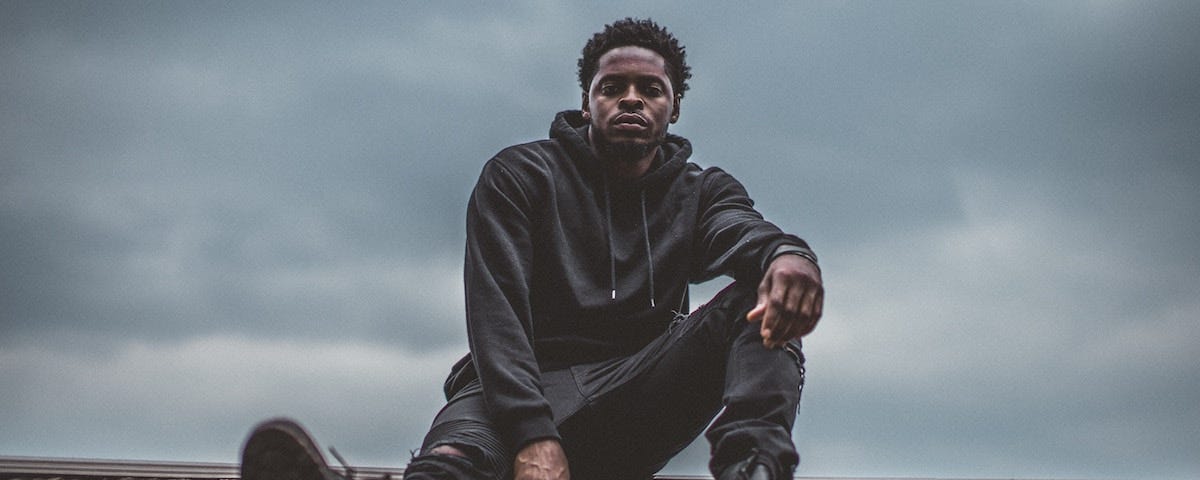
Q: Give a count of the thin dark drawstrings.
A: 2